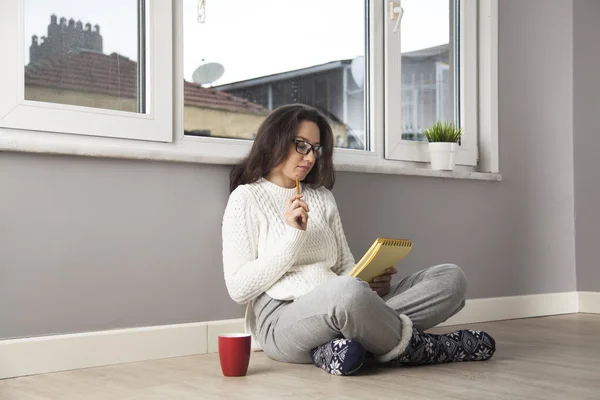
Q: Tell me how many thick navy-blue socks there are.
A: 2